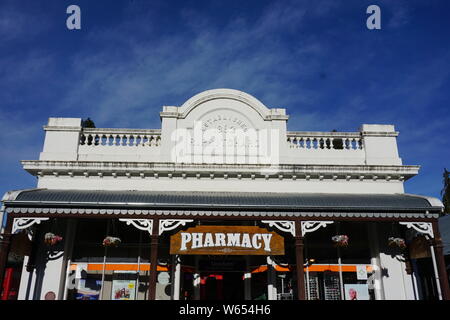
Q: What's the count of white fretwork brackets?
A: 6